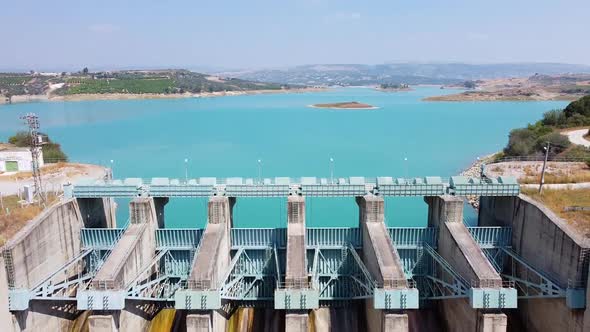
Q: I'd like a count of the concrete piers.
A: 5